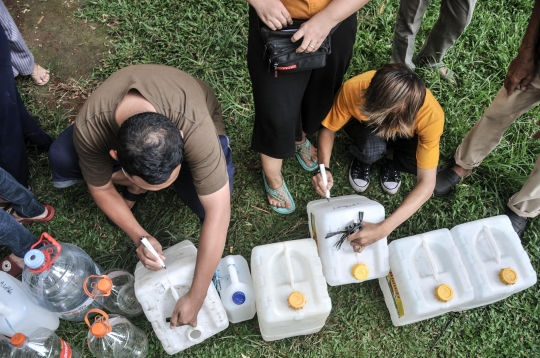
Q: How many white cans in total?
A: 7